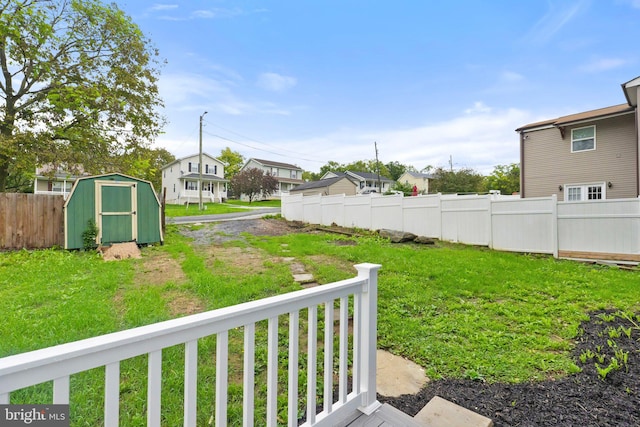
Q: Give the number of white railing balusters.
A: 13